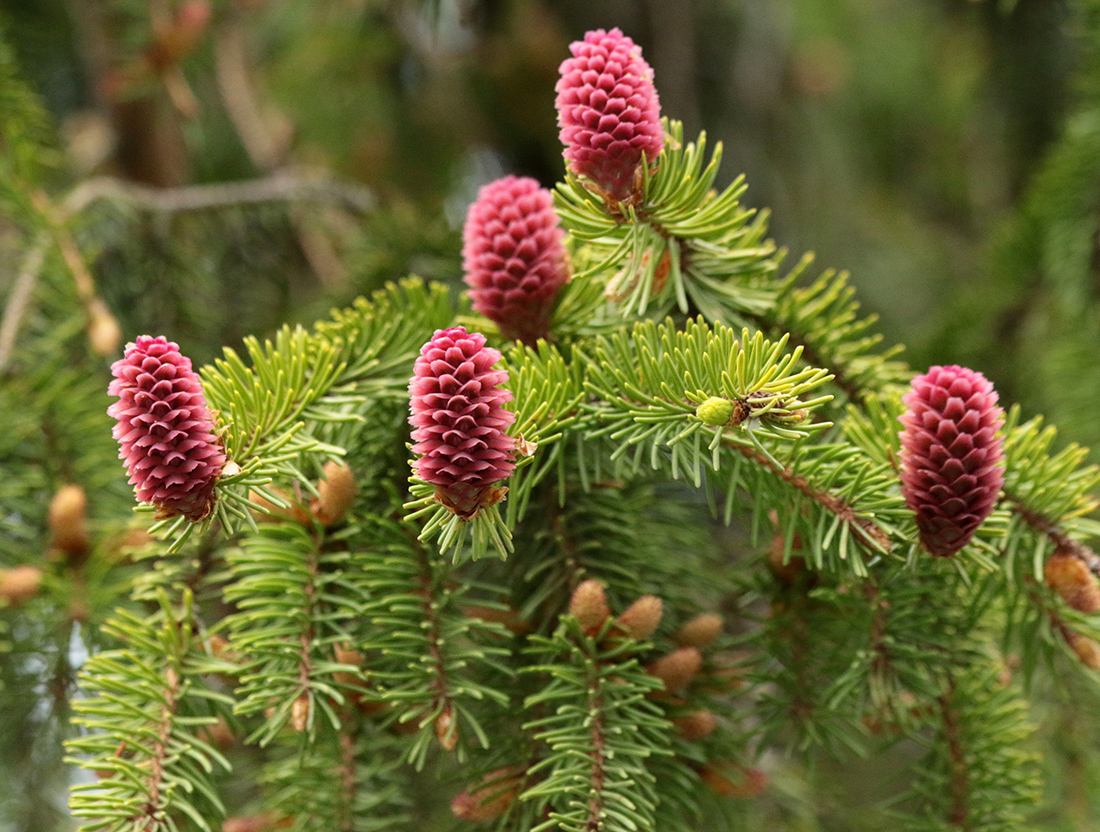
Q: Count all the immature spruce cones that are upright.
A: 5